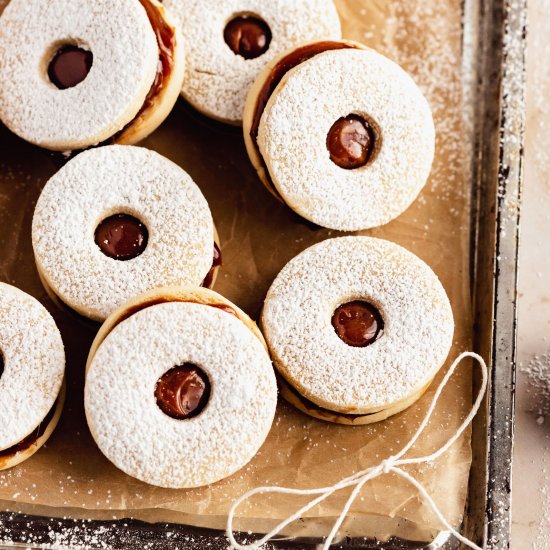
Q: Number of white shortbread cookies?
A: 7